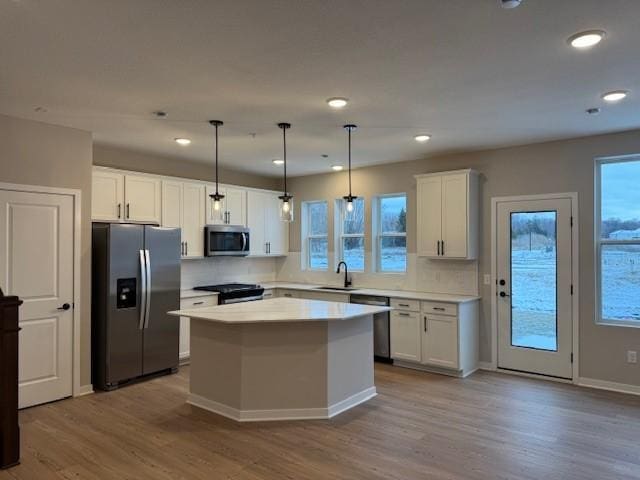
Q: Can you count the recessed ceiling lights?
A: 7